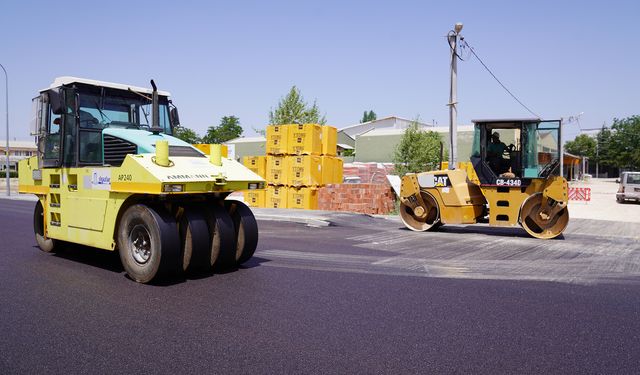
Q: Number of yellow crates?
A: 10